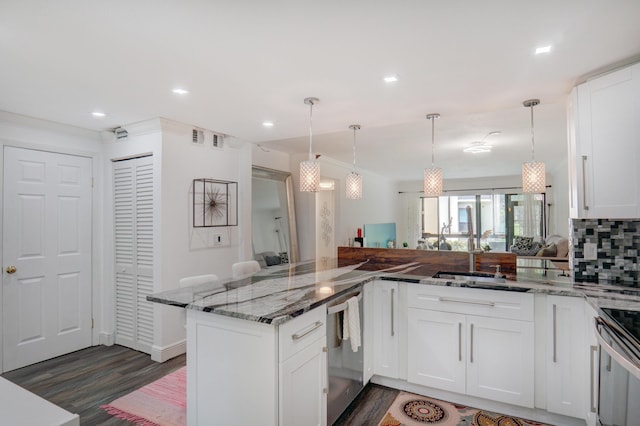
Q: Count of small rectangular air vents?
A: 2